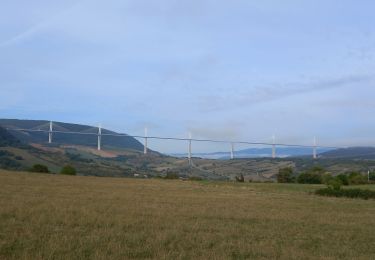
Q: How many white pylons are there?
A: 7